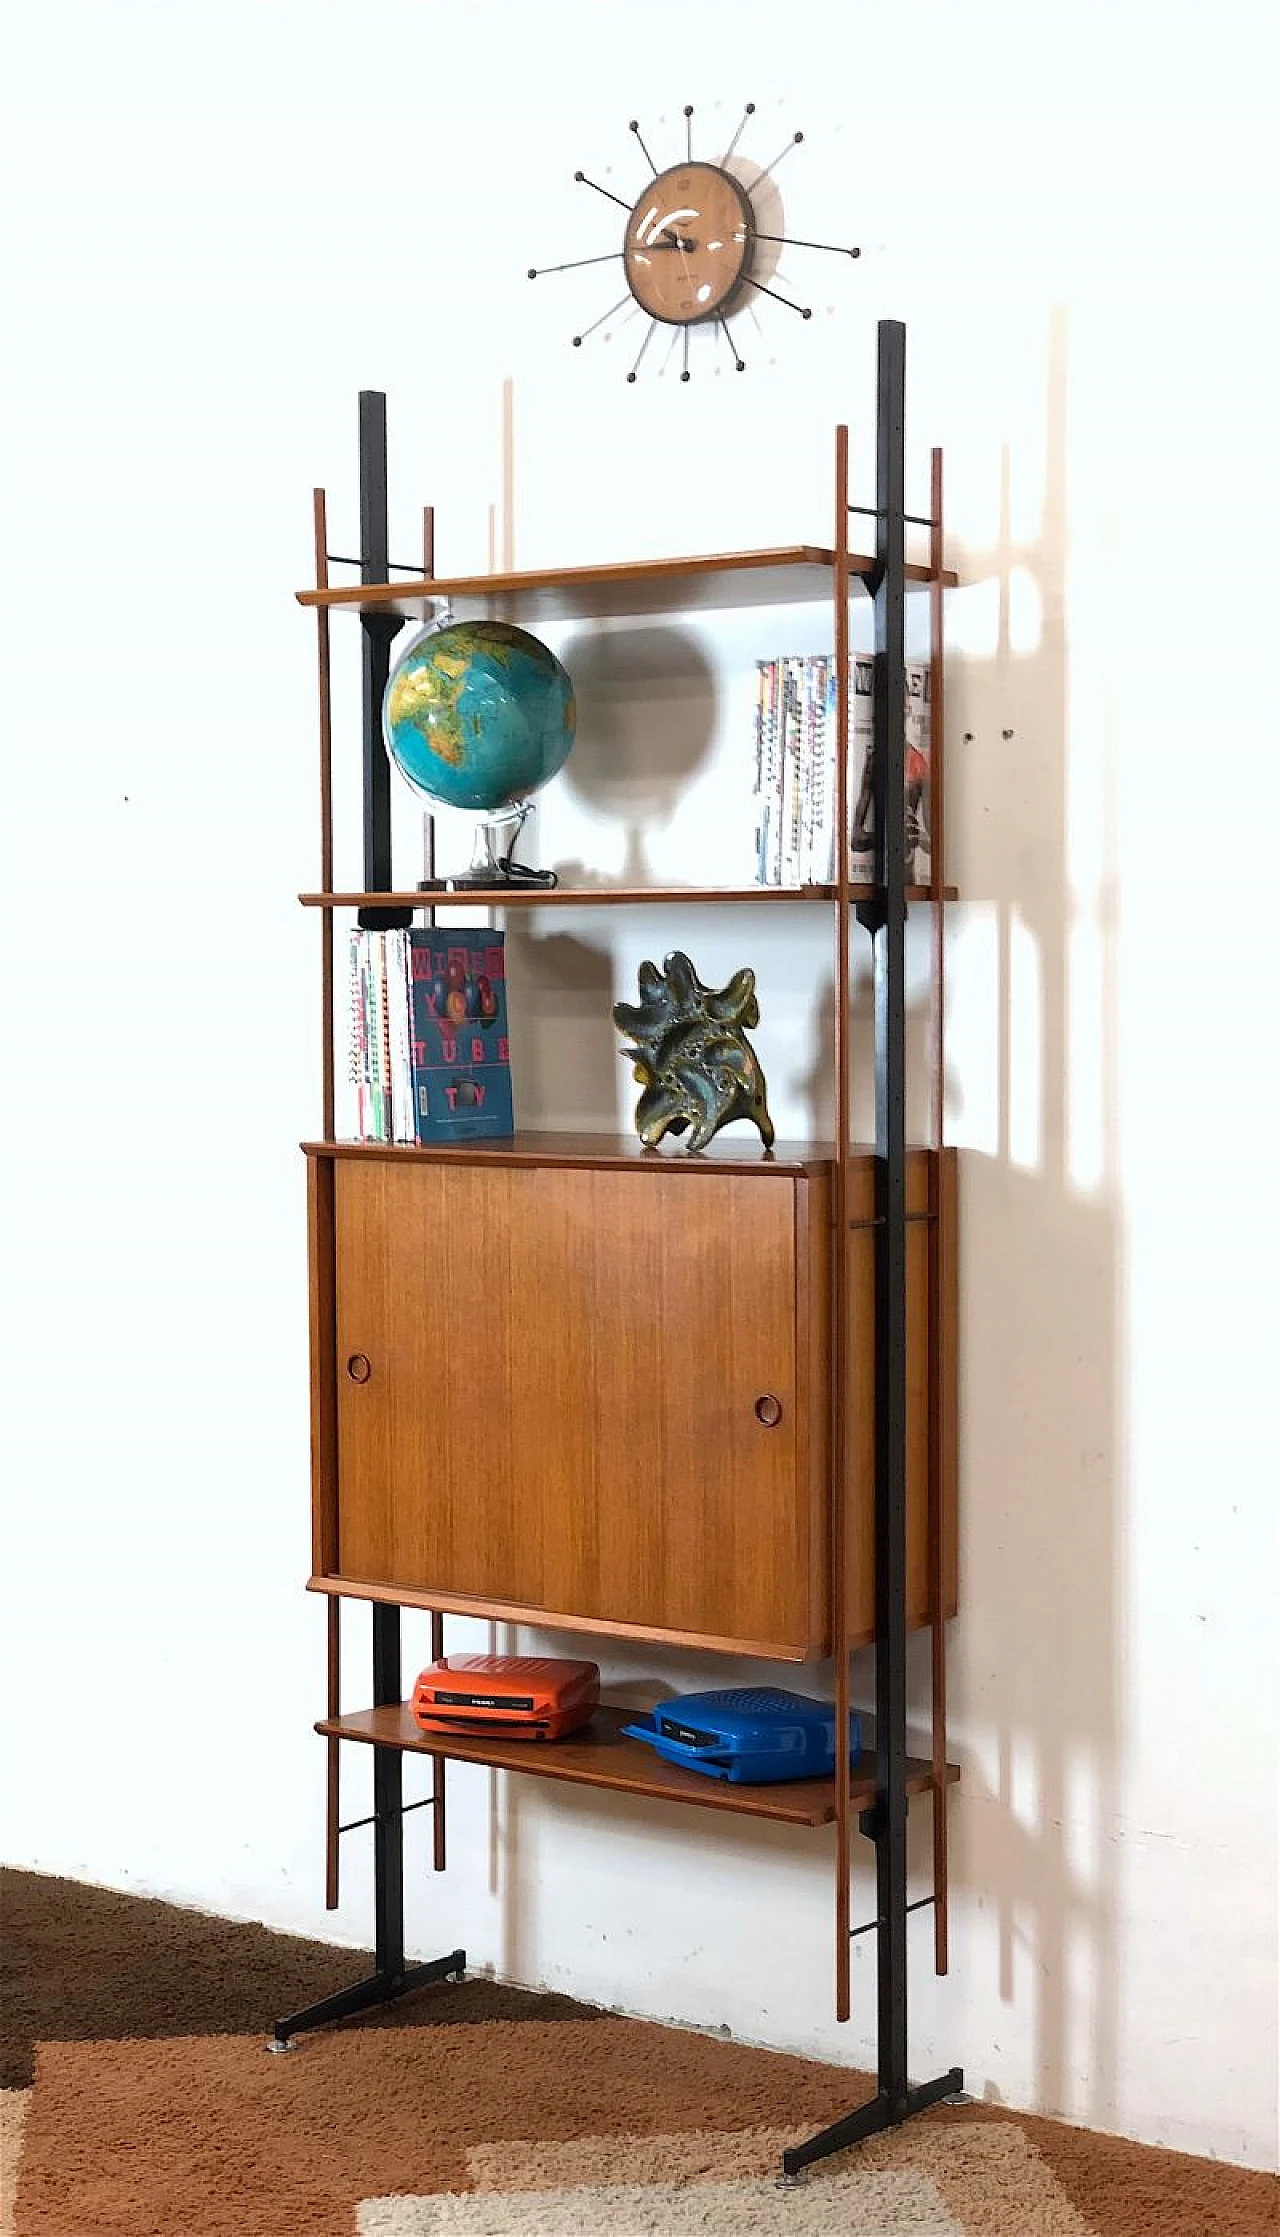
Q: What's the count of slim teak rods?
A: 4